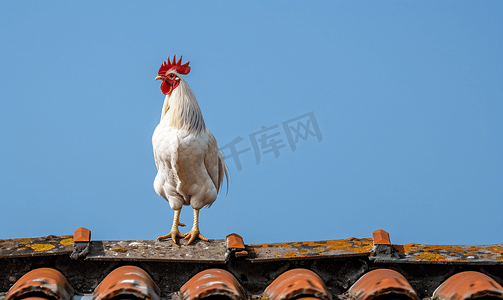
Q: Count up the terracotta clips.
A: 3